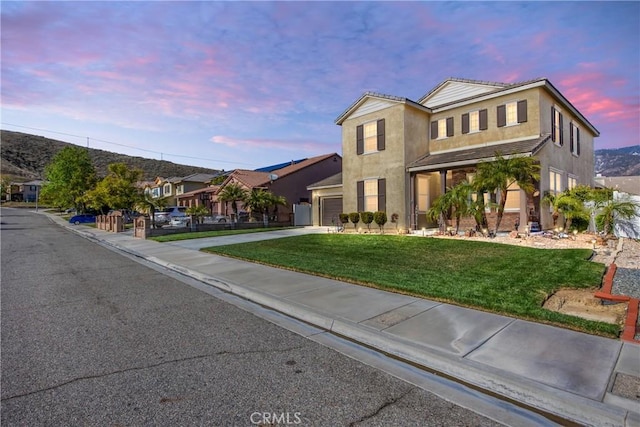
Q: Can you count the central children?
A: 0